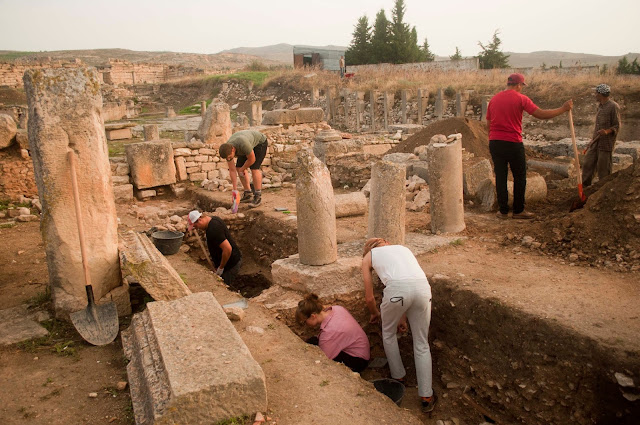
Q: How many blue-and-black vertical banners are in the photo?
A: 0